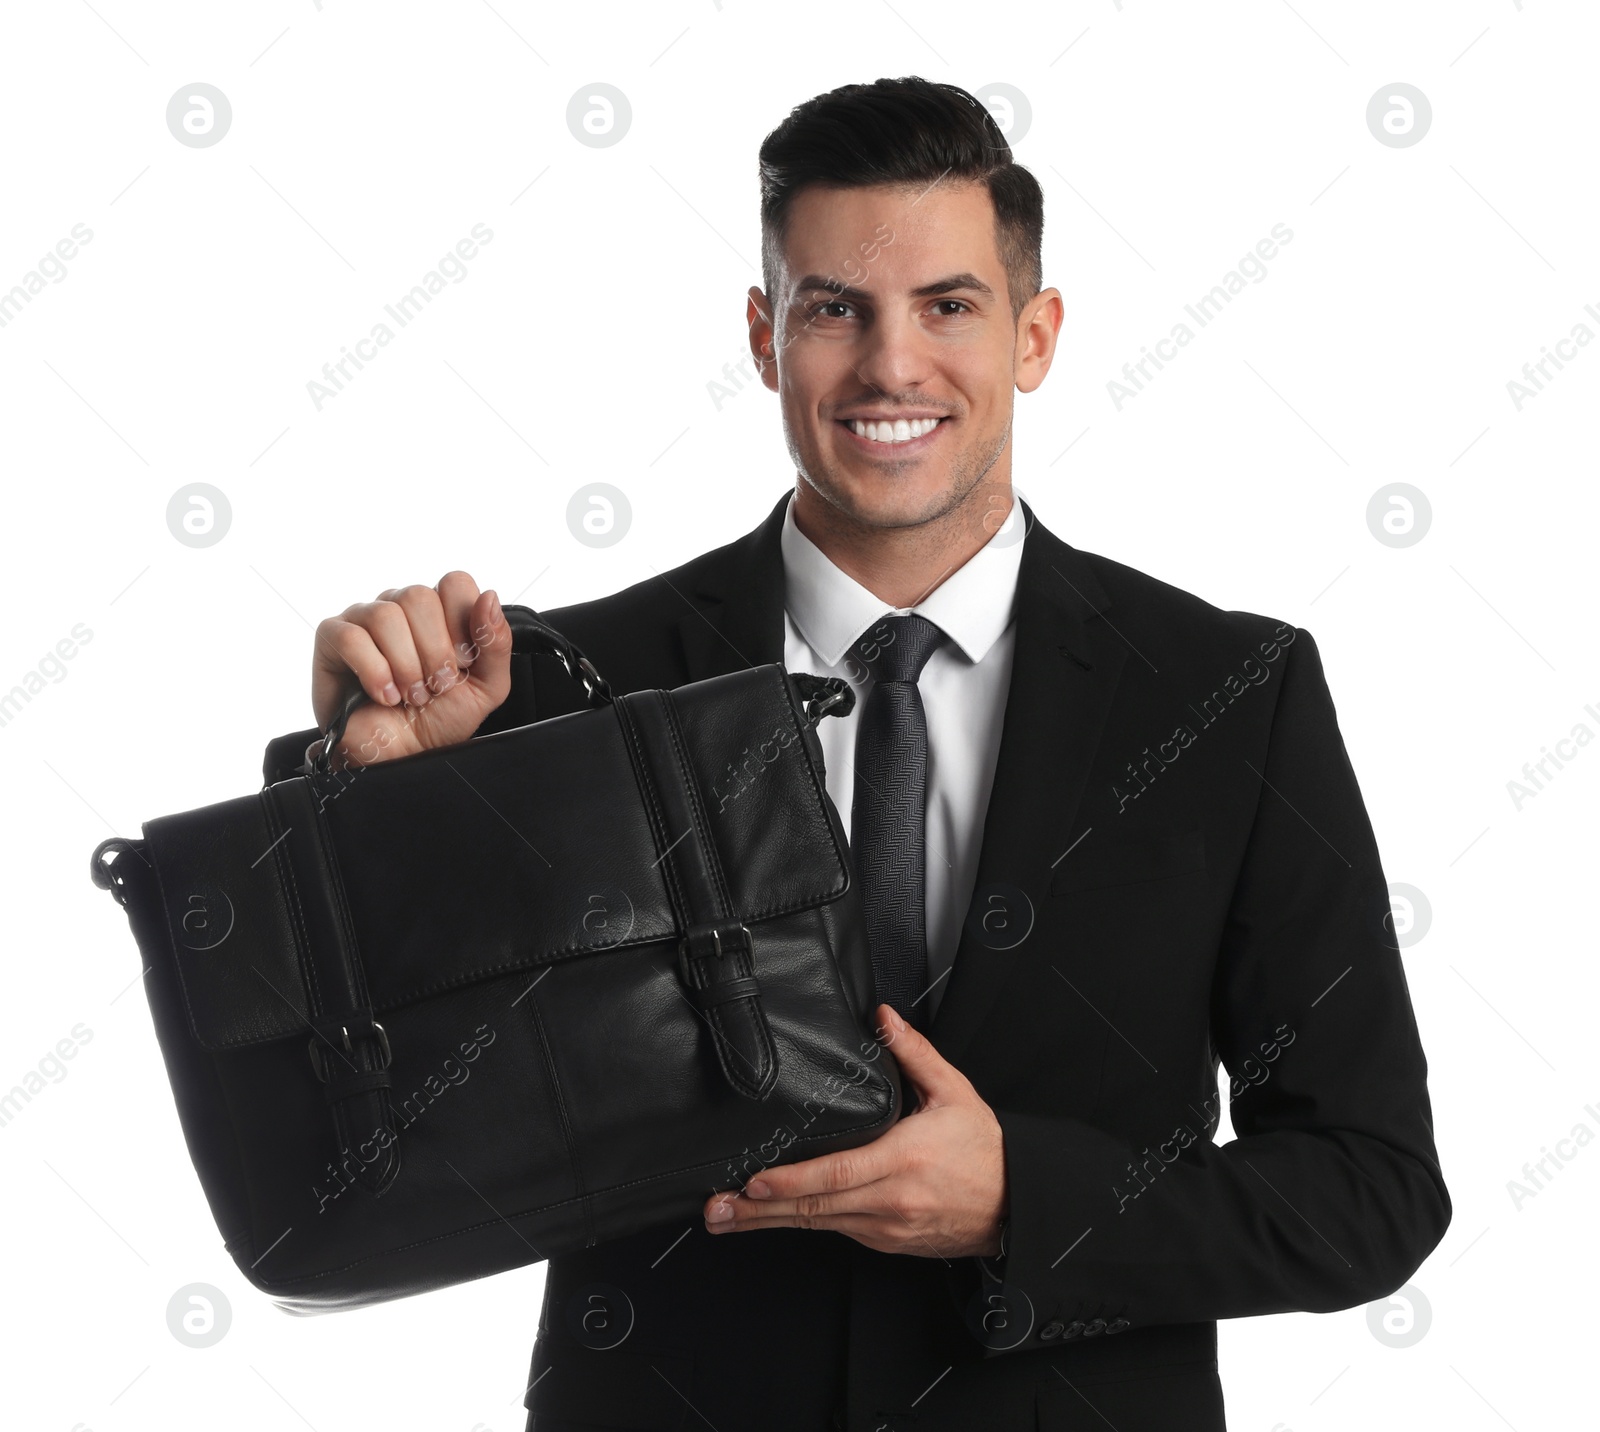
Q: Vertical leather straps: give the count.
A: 2